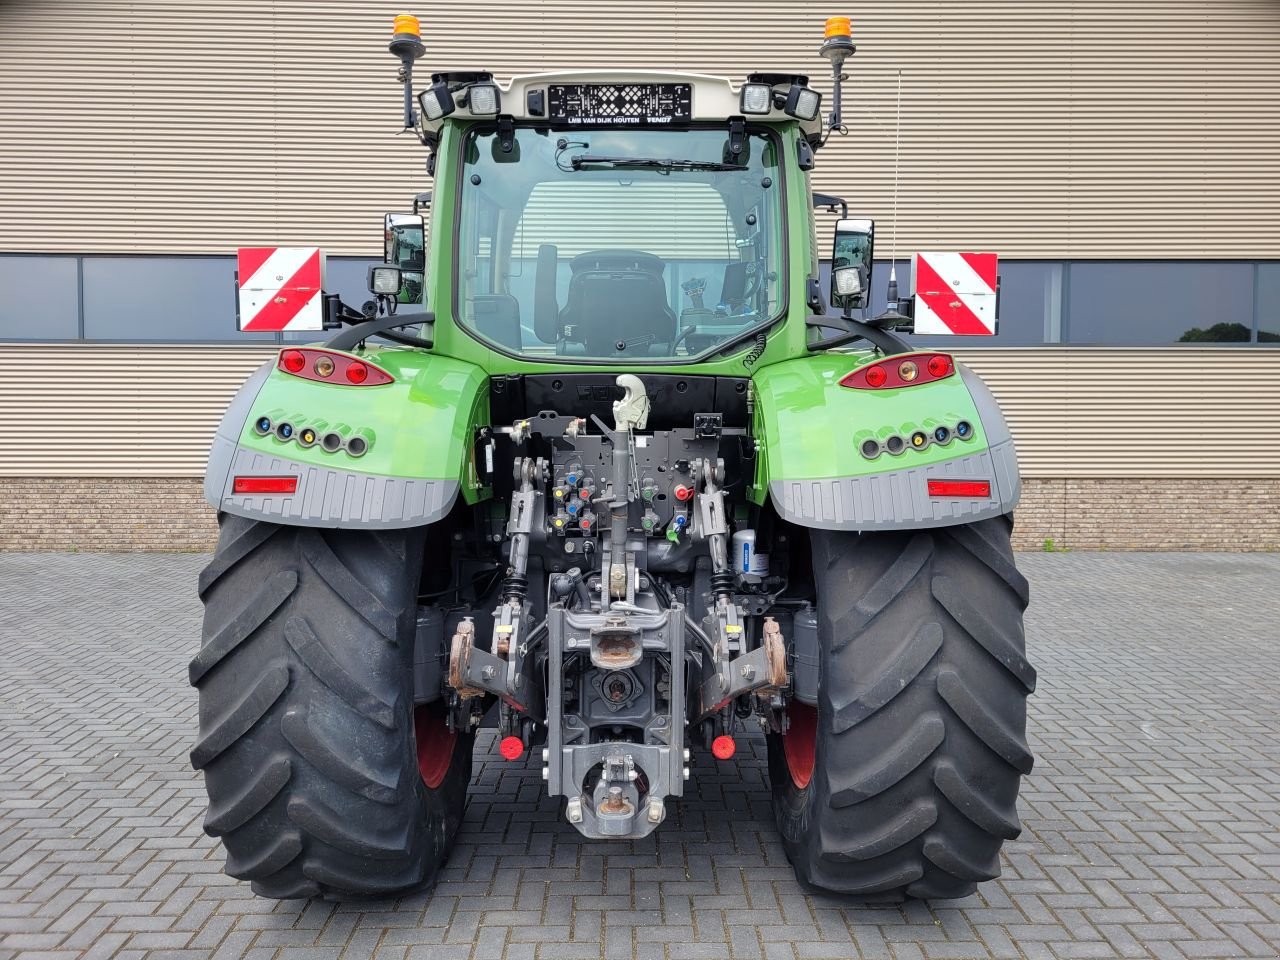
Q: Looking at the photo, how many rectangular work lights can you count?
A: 6